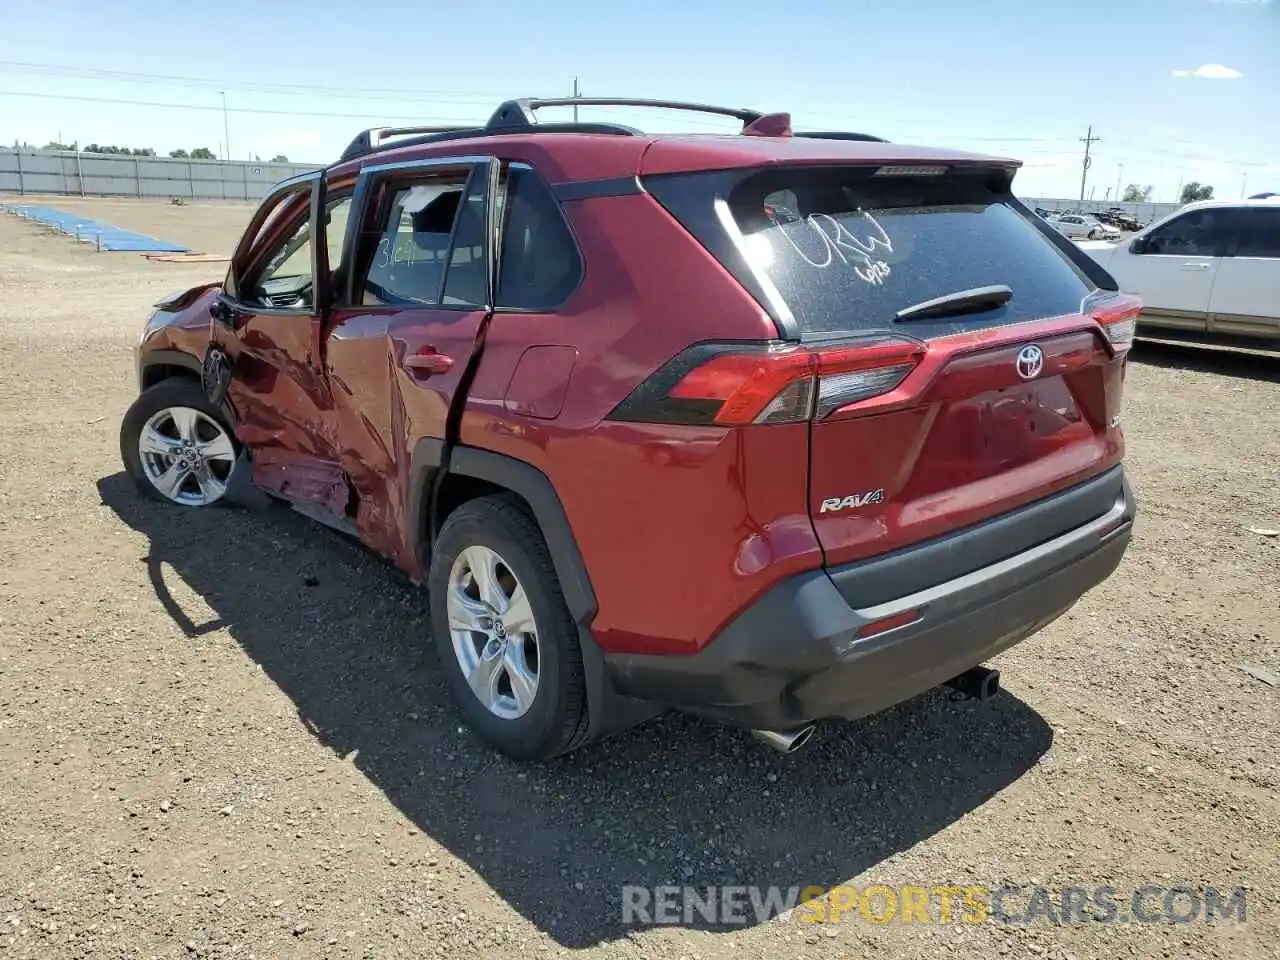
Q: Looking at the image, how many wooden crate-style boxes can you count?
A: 0